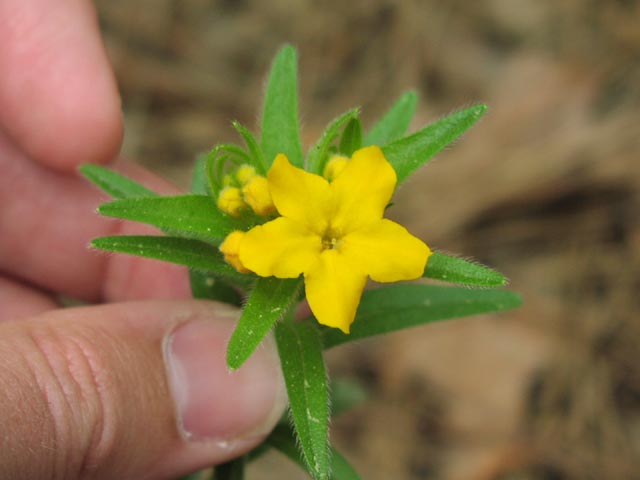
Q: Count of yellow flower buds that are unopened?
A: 5